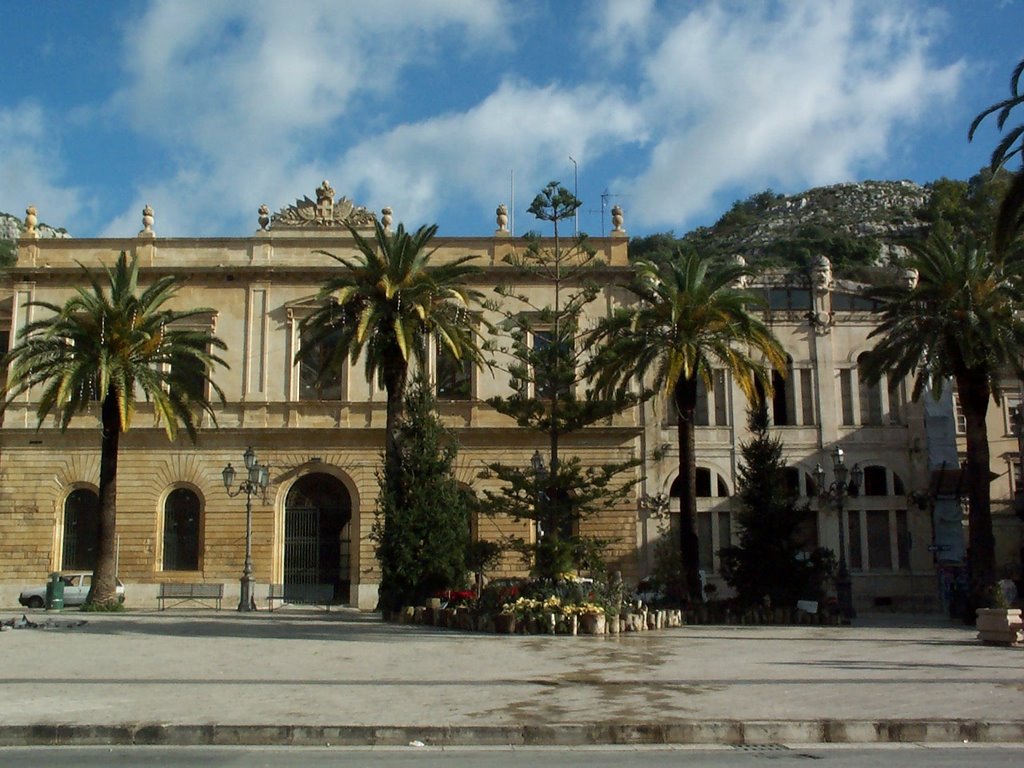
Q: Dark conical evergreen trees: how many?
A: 2